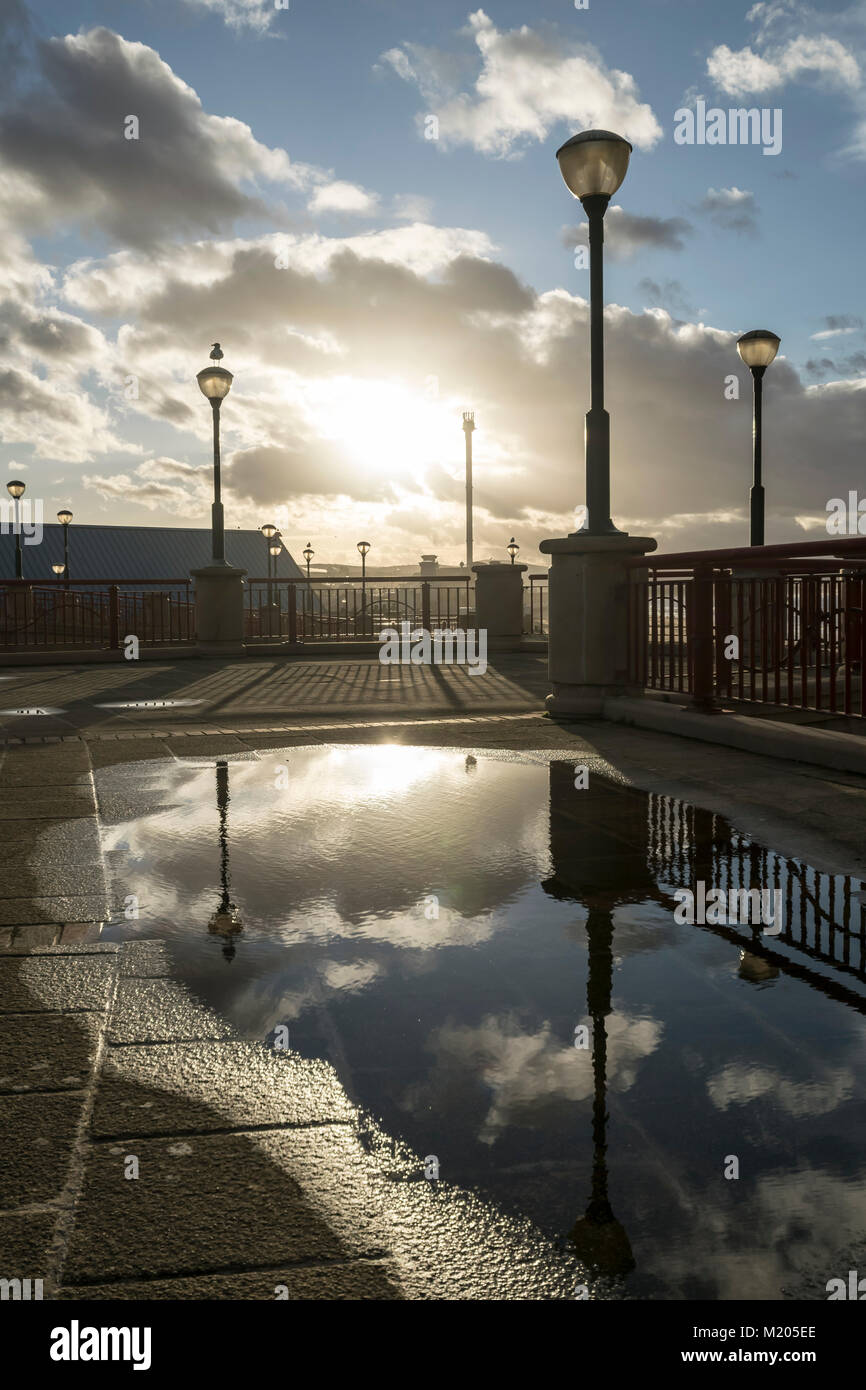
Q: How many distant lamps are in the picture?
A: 8